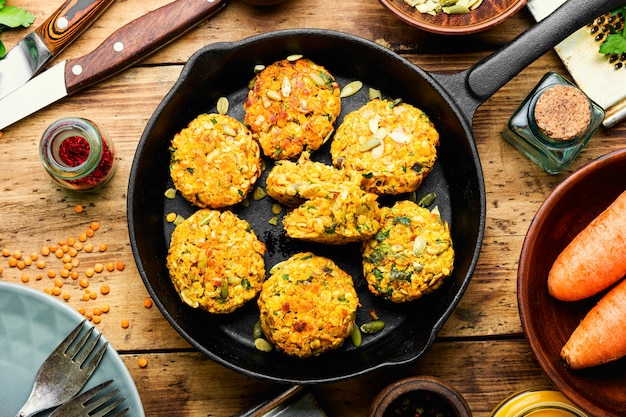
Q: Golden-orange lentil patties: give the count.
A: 7